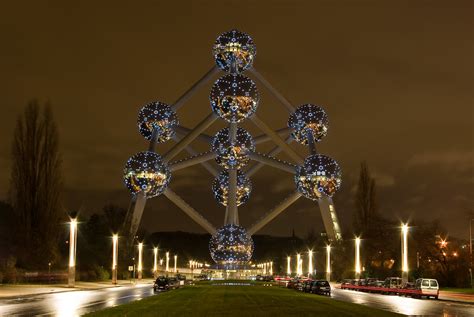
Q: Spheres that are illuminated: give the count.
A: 9